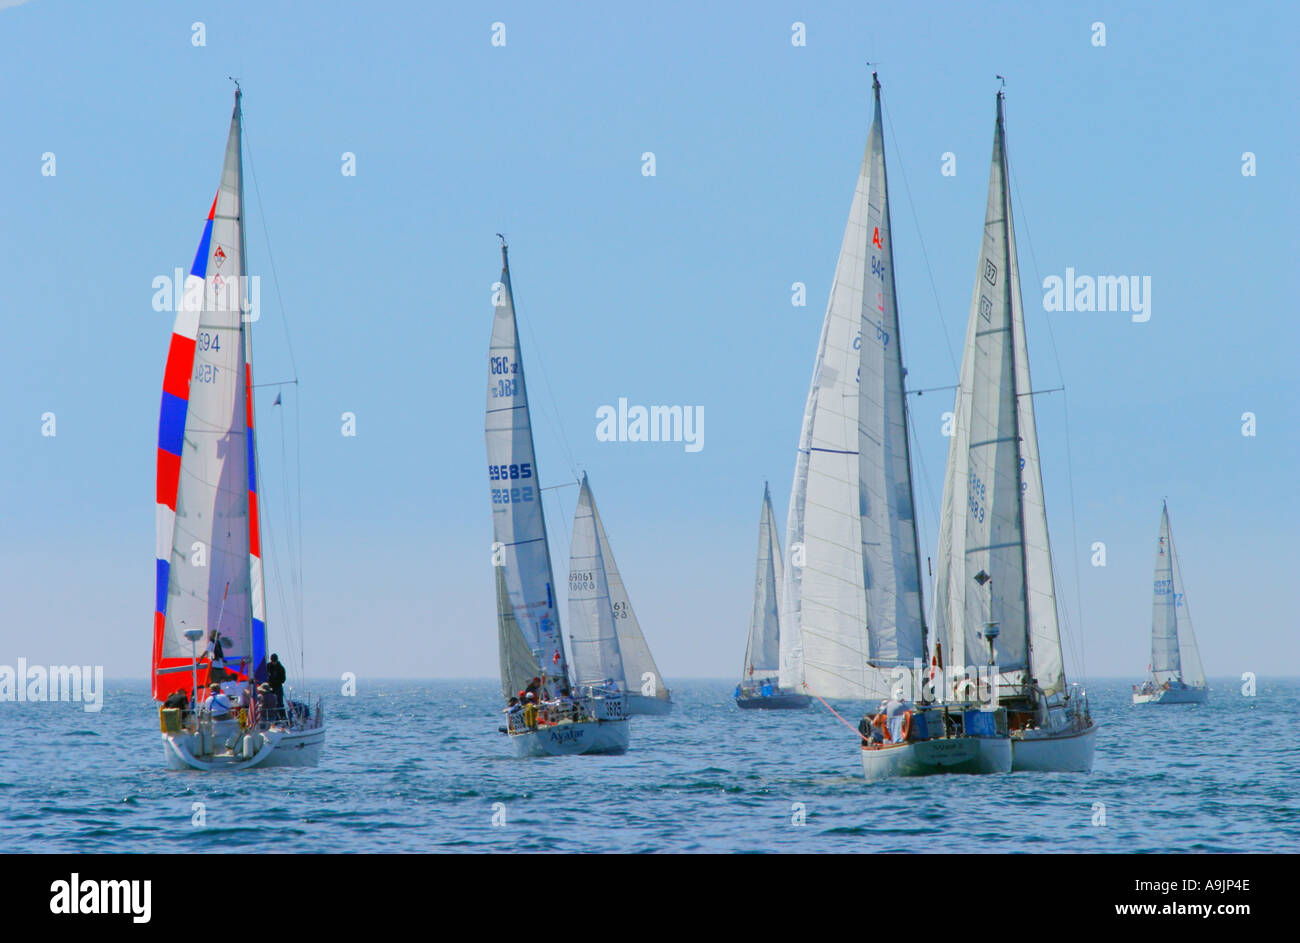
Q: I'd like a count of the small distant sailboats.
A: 3